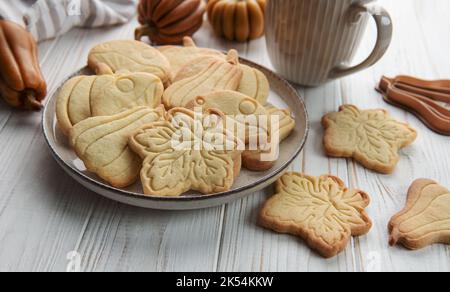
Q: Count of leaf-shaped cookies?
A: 3